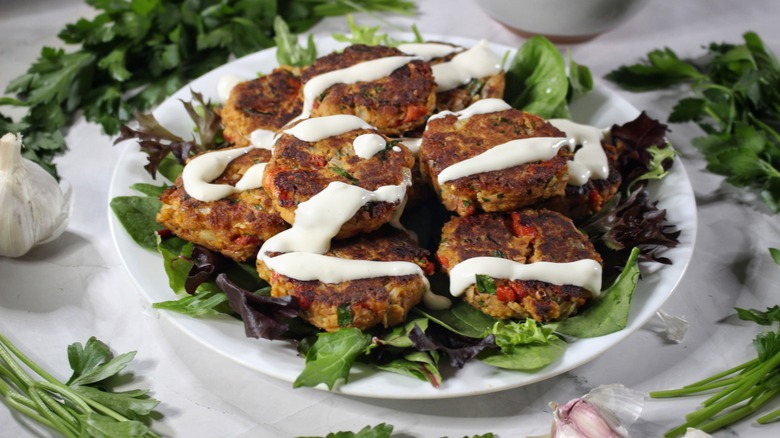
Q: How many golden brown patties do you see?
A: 9